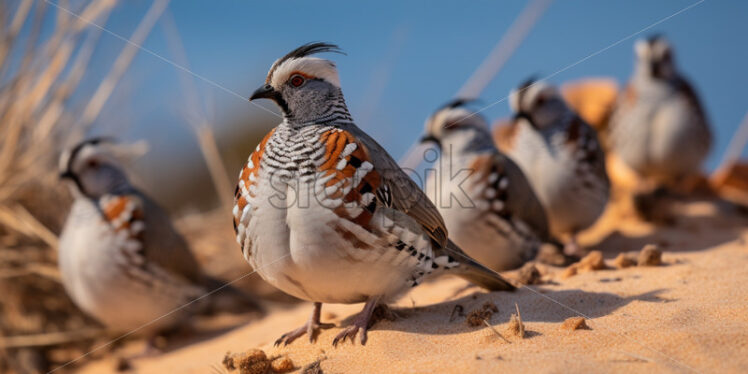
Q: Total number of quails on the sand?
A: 5